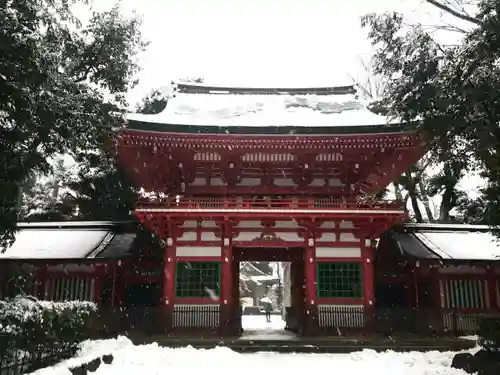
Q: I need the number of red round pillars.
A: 4